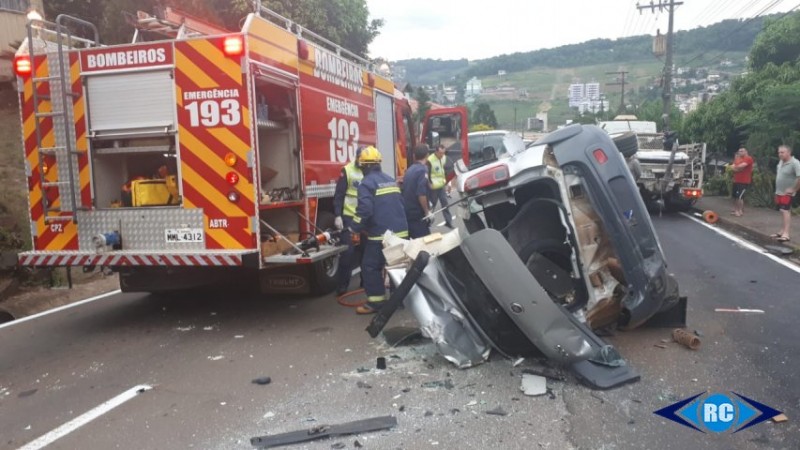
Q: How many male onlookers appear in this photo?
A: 2